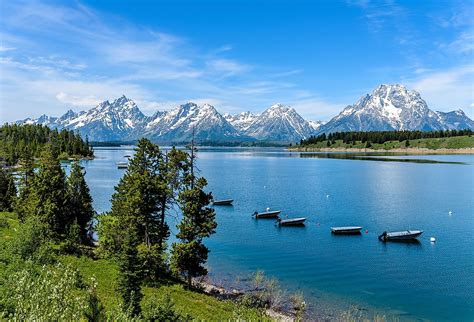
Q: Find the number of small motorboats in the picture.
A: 5